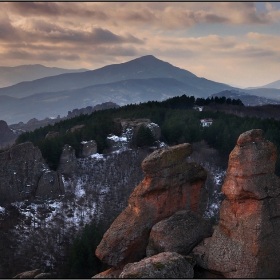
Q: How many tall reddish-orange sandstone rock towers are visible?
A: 2